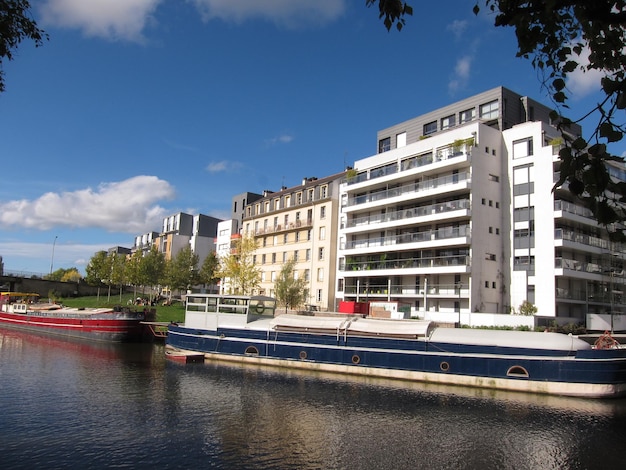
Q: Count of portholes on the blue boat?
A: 5